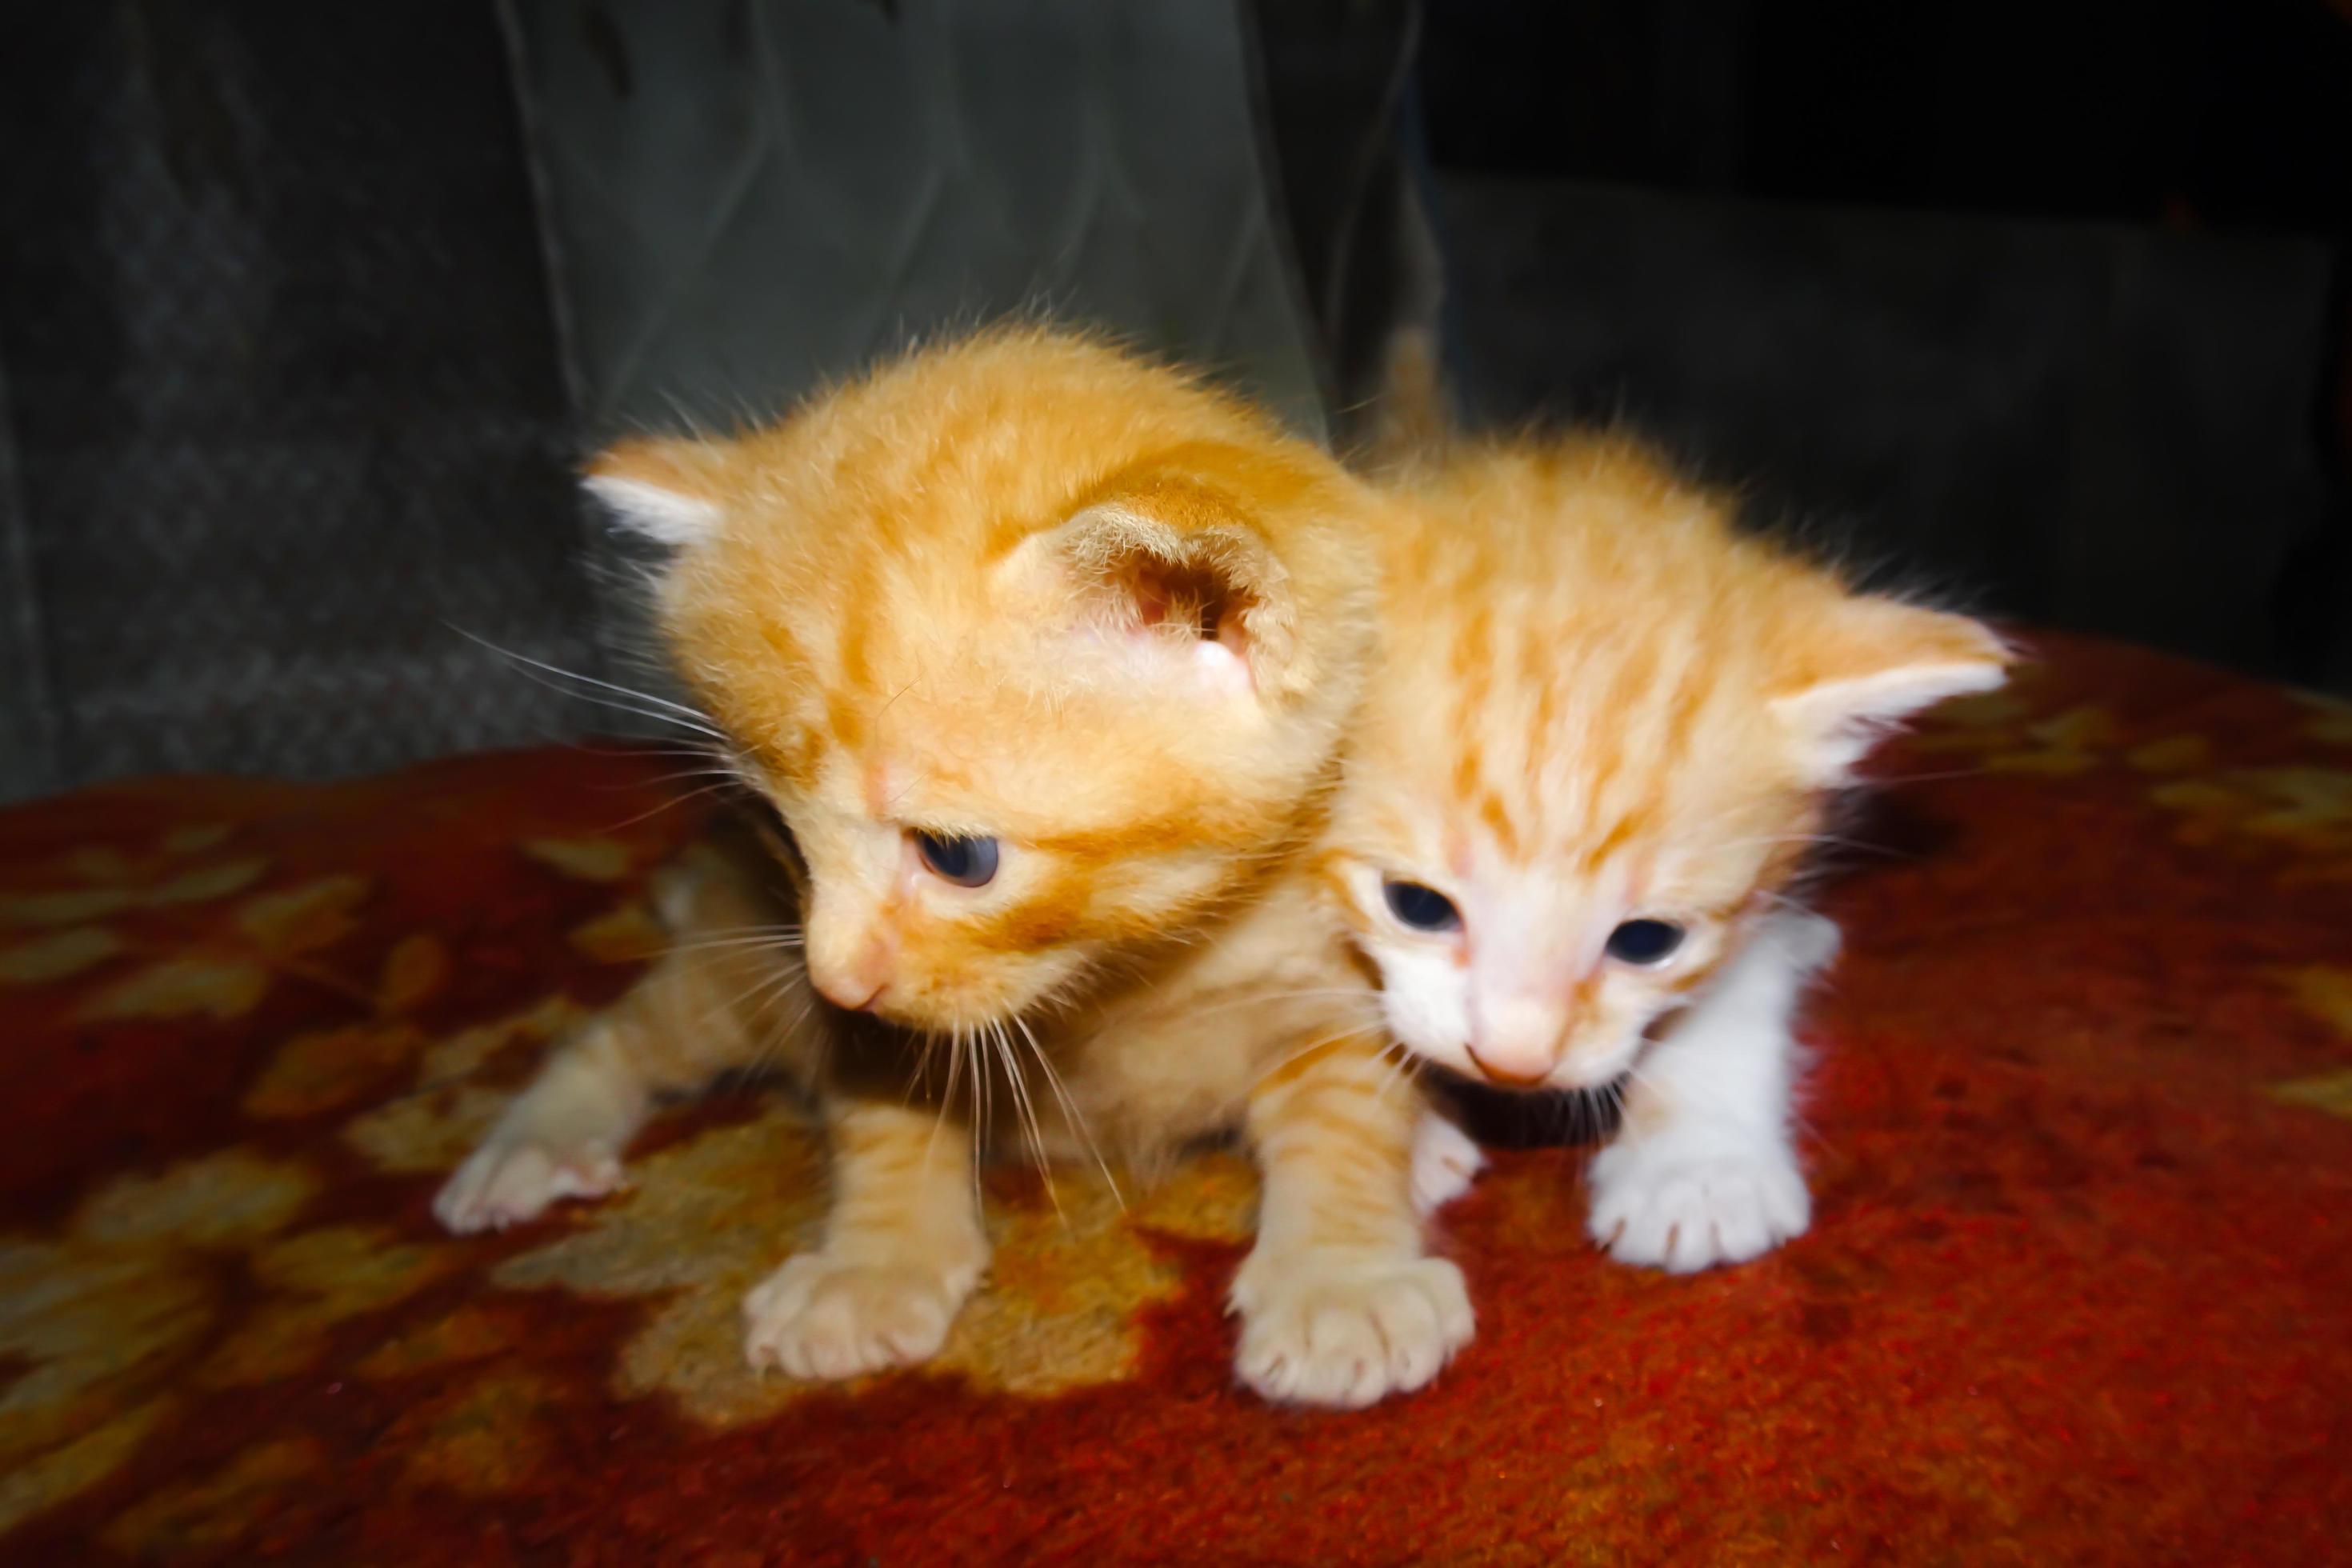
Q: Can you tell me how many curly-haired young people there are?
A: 0